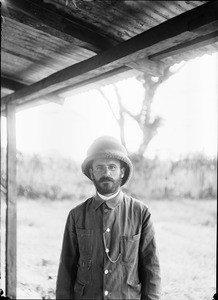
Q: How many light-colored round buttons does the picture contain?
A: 4